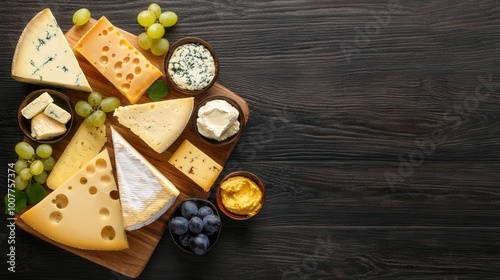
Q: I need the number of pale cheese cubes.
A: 3